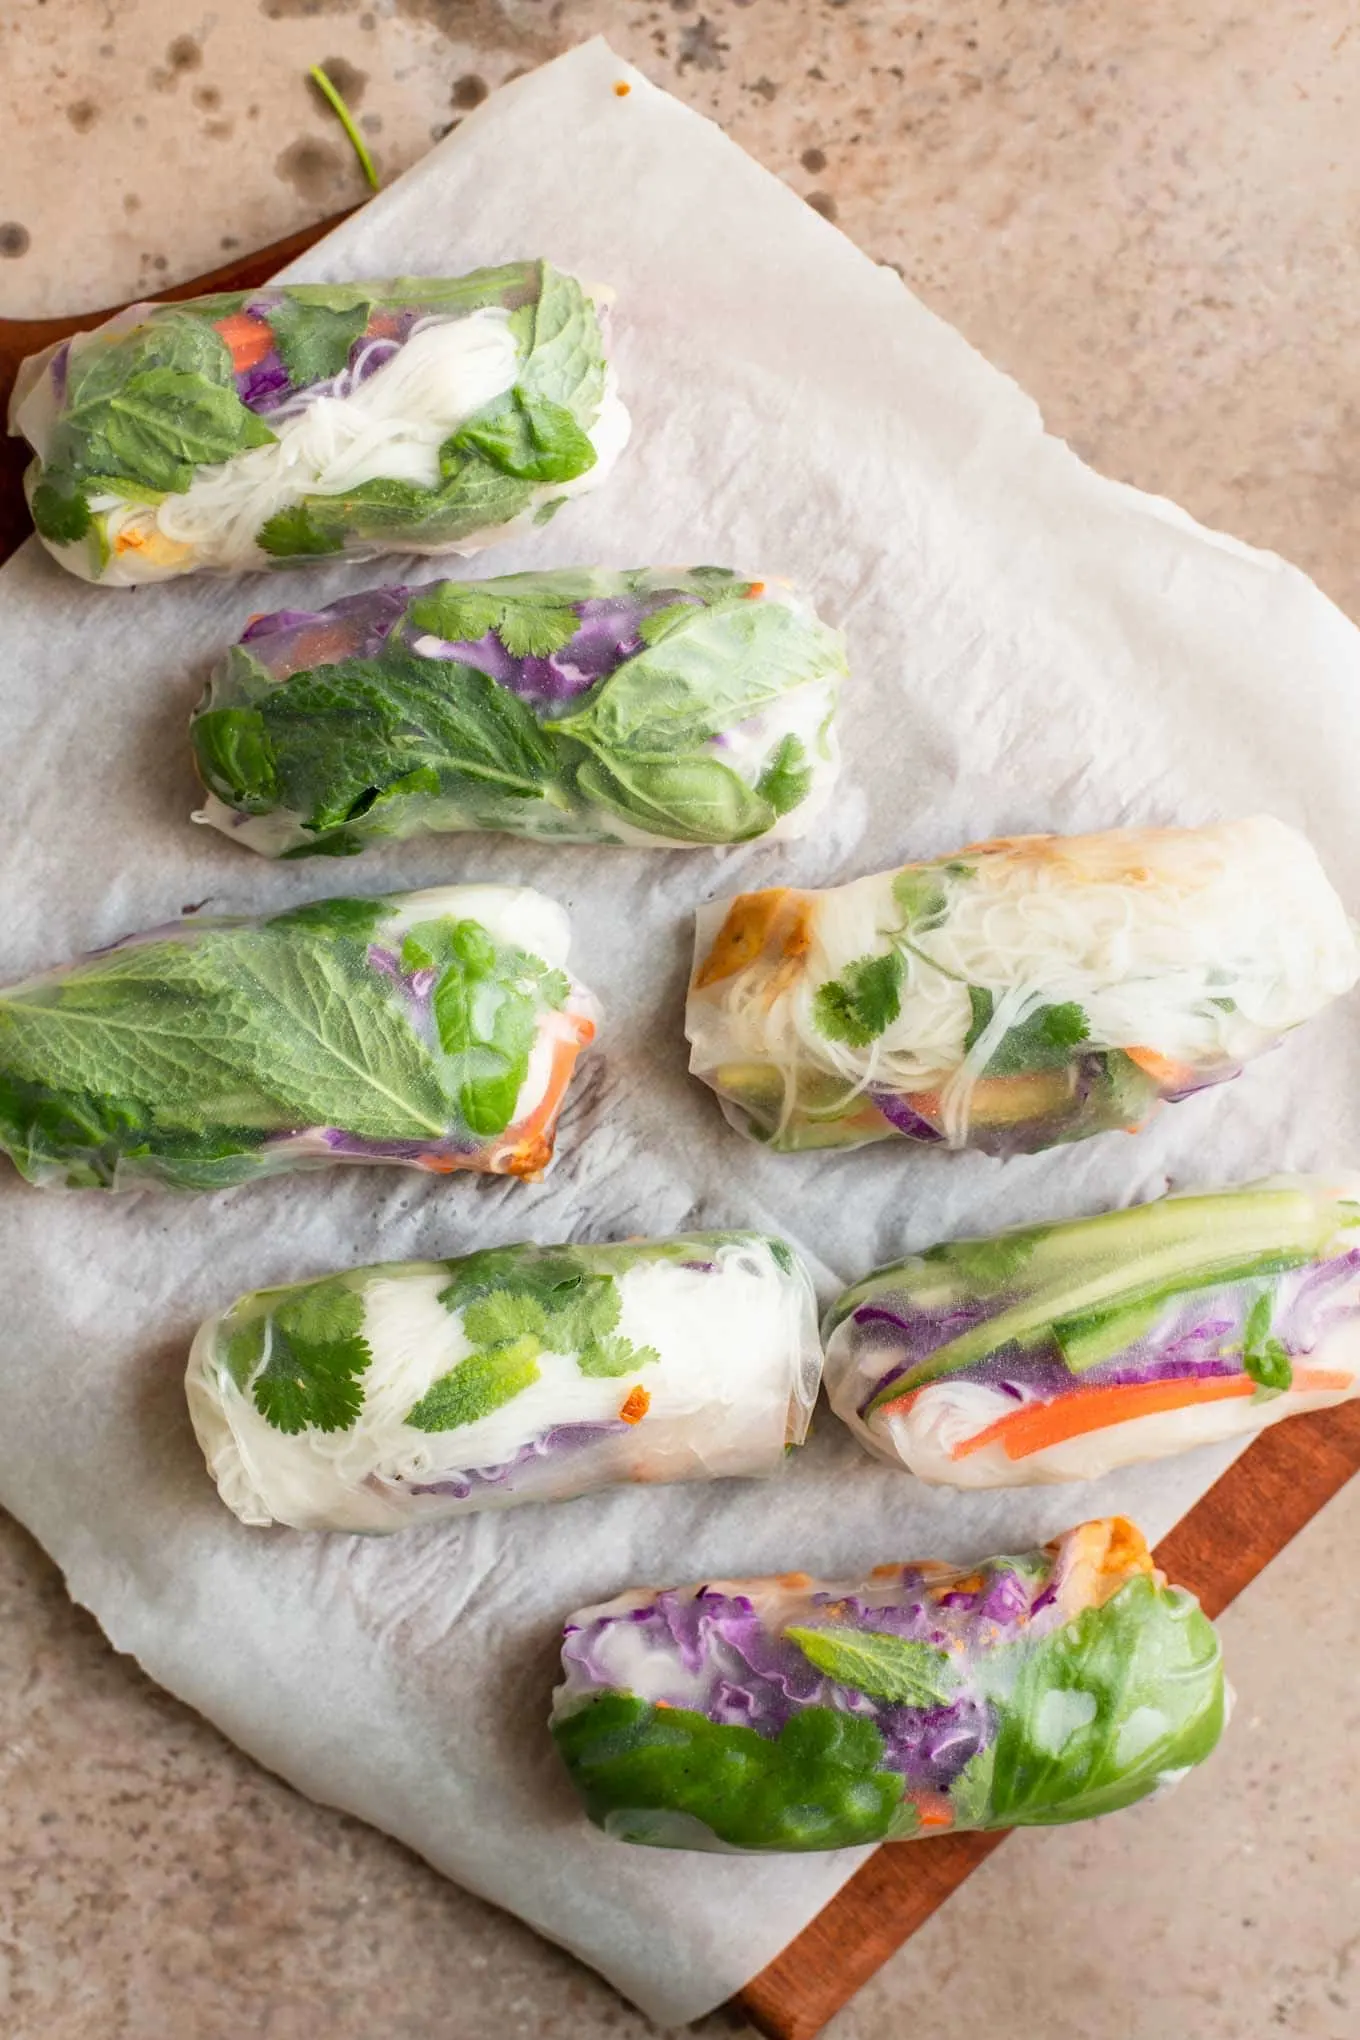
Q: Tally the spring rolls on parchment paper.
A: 7